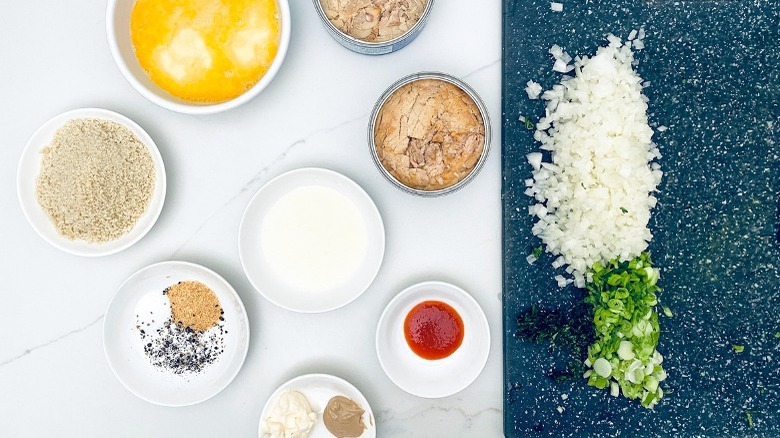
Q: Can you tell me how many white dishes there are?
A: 6